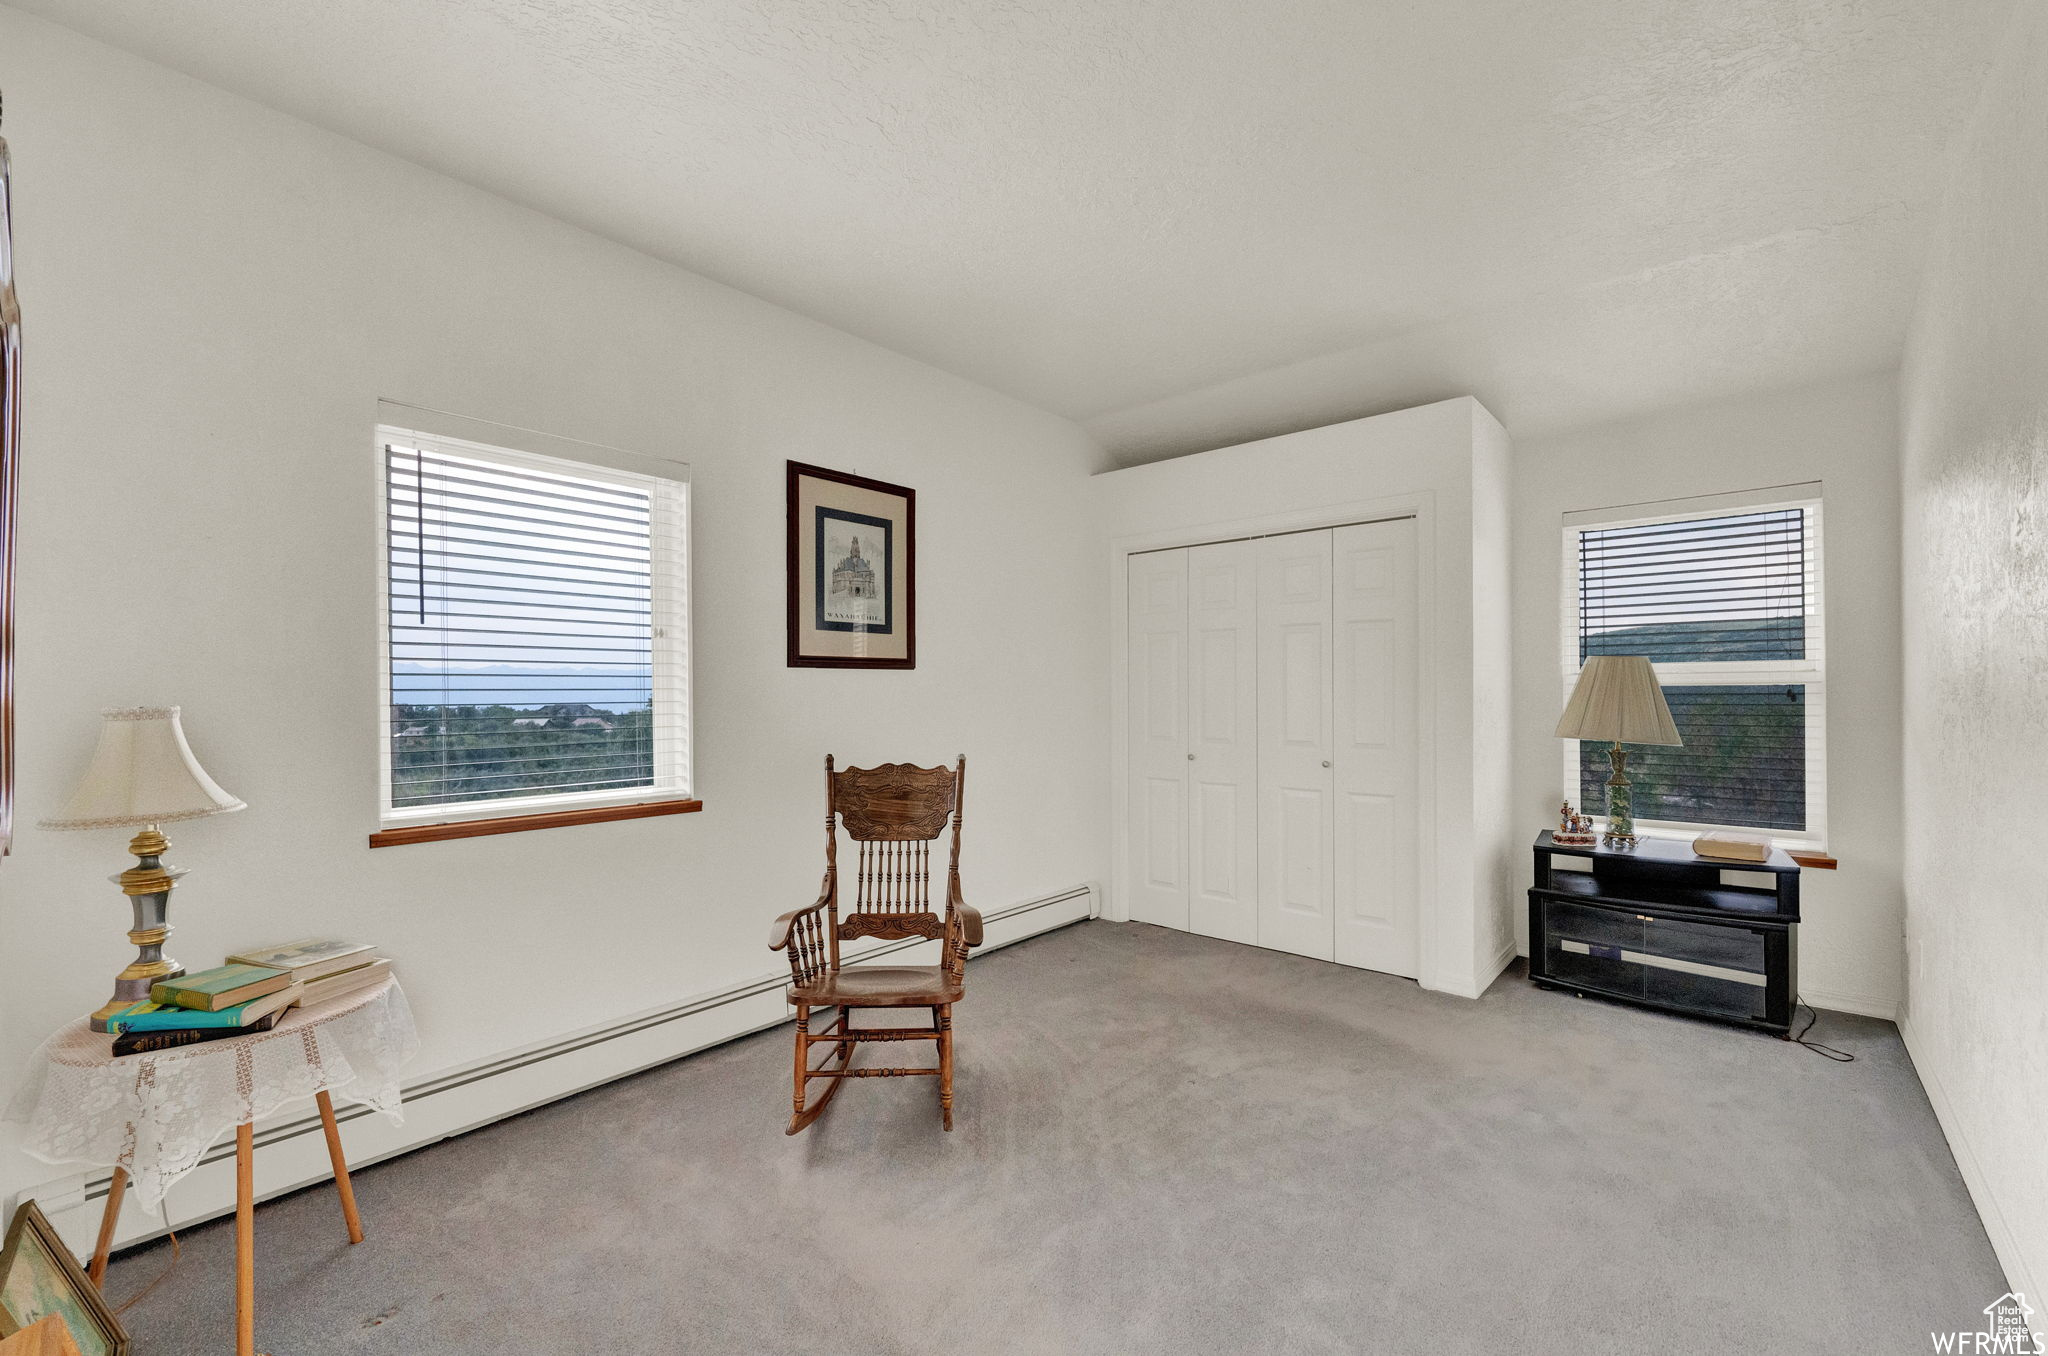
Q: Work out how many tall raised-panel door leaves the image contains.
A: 4